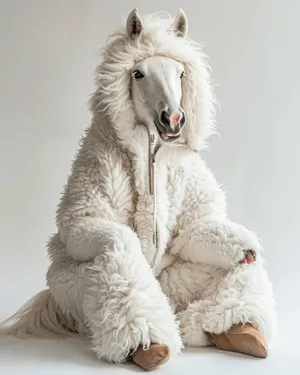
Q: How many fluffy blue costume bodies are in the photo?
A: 0